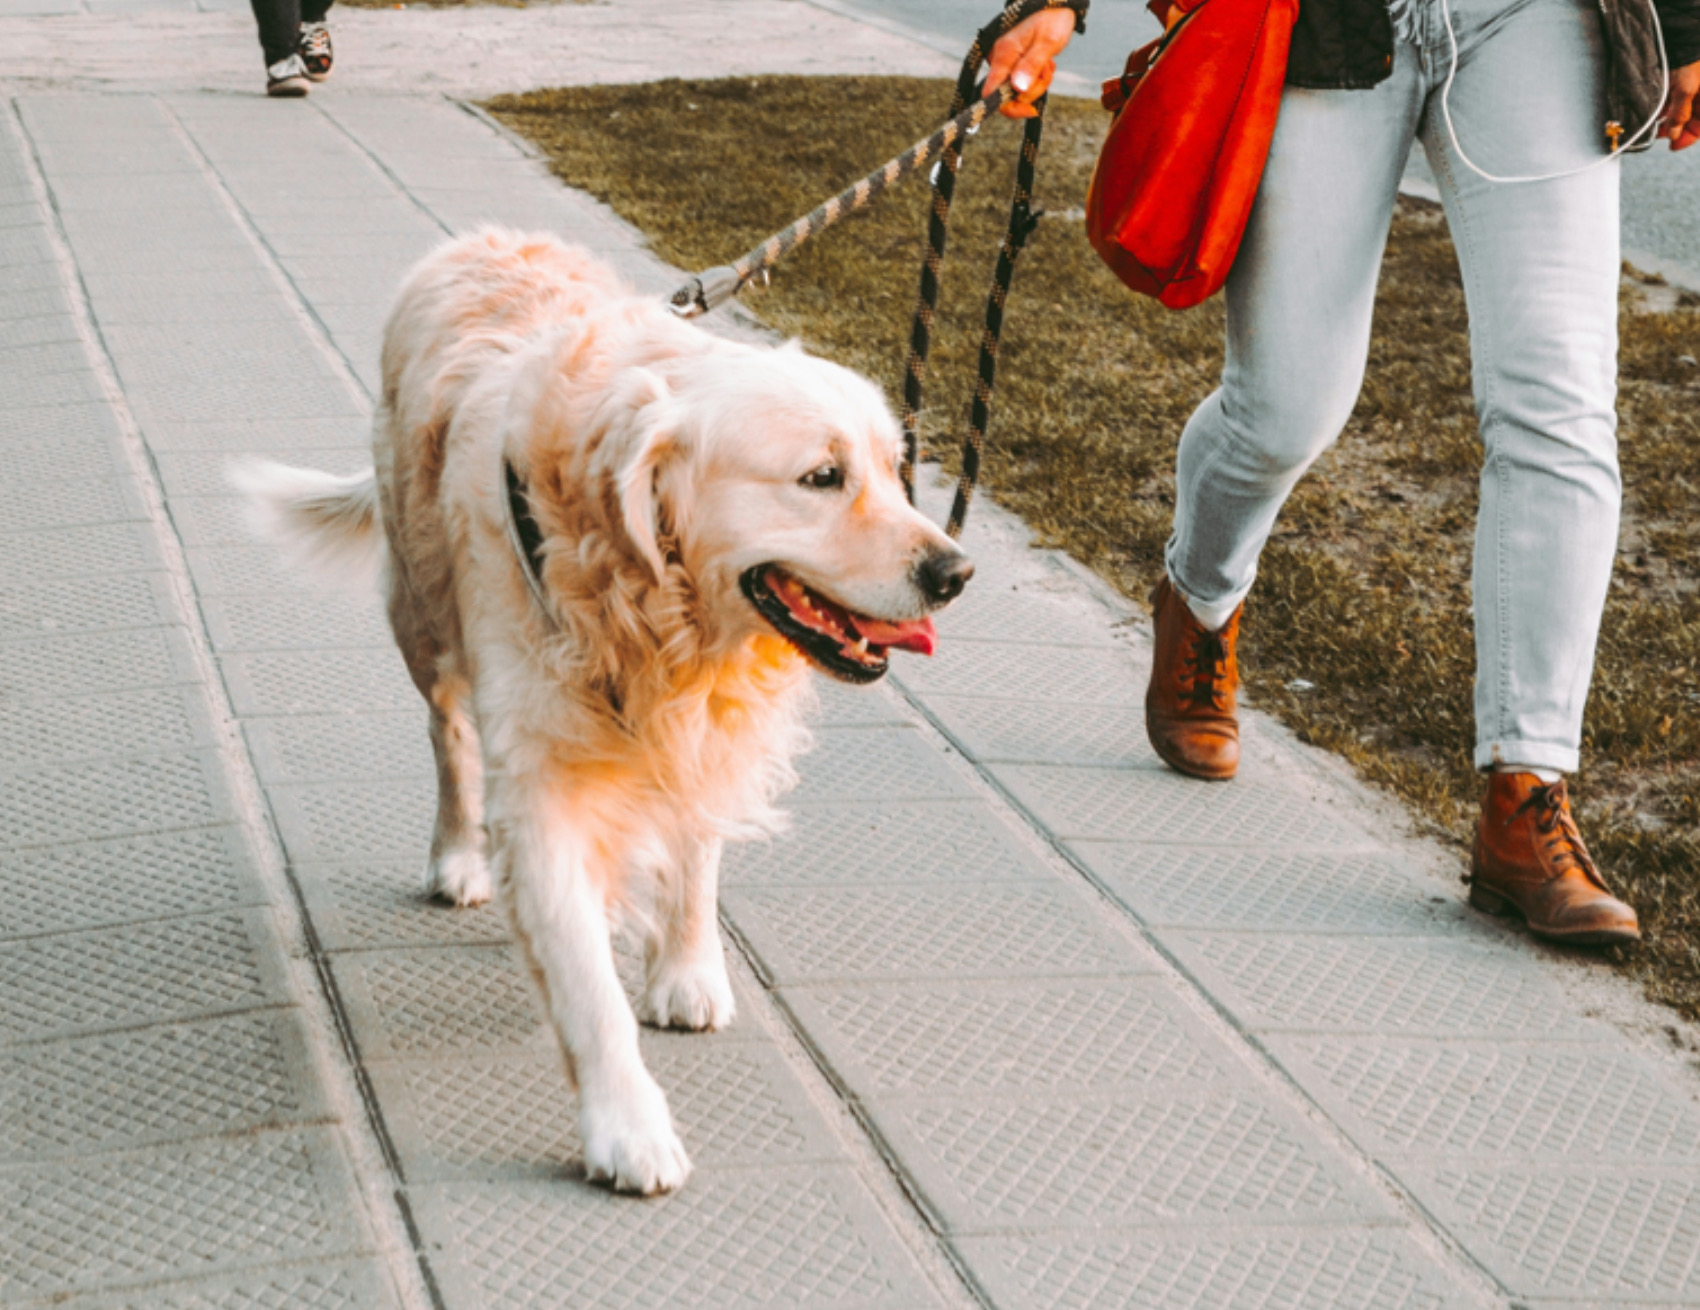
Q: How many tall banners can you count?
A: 0